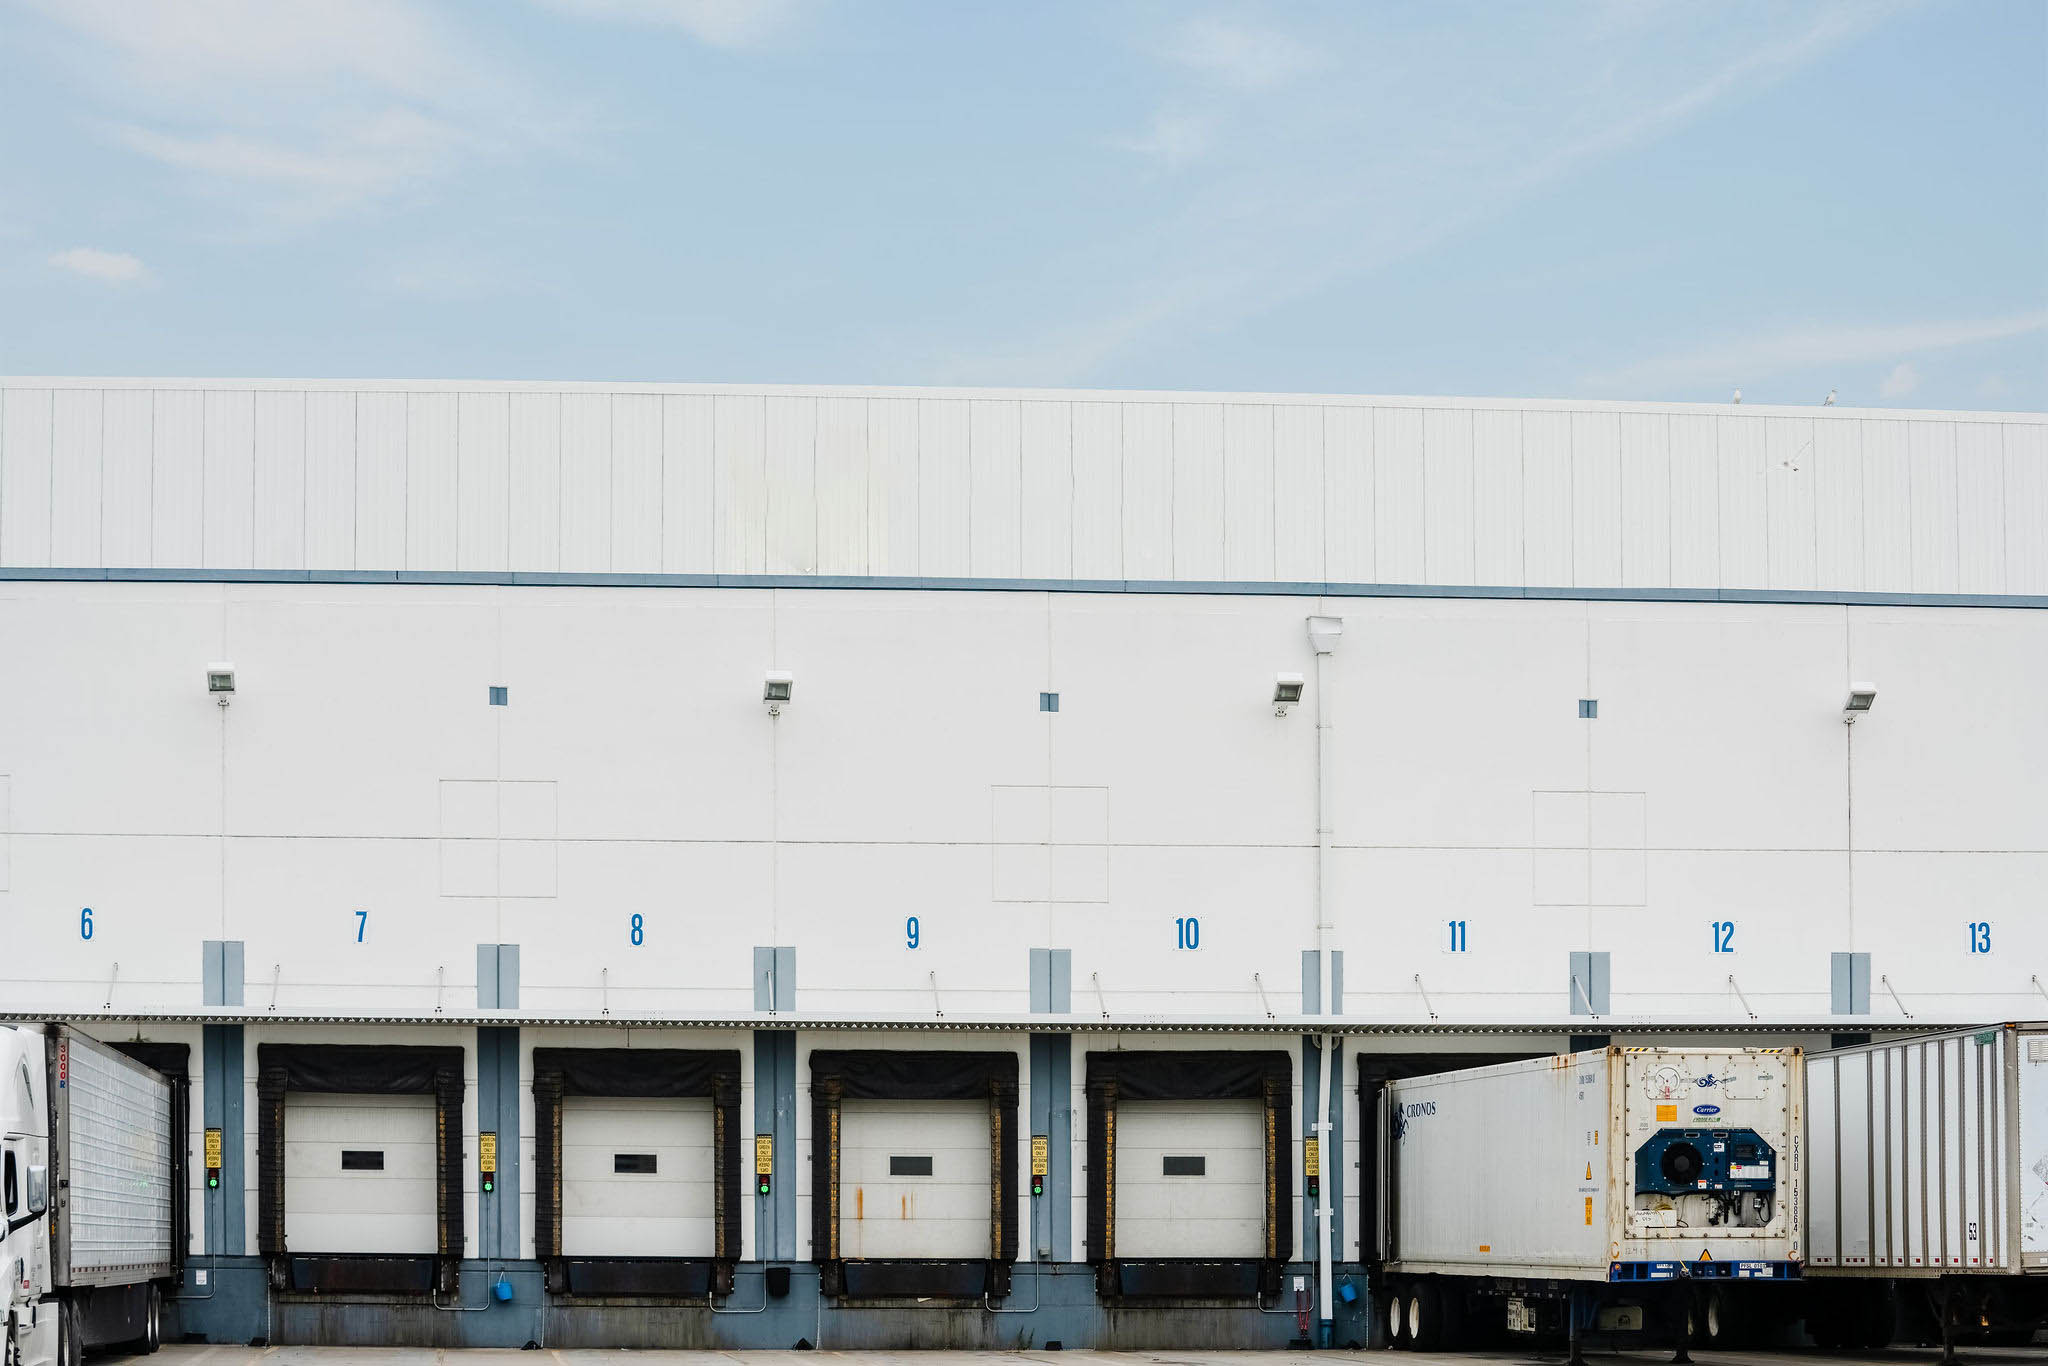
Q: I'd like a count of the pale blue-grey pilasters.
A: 7